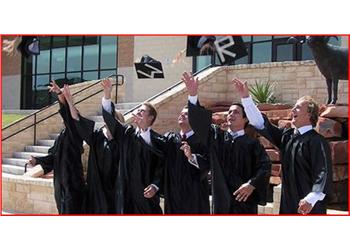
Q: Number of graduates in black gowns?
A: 6